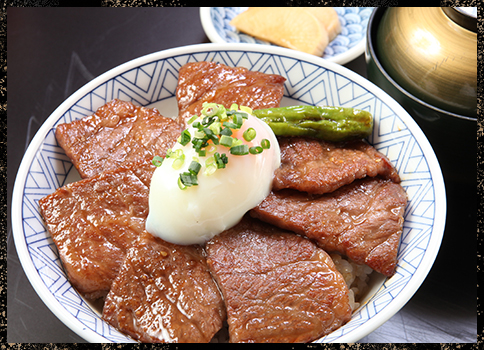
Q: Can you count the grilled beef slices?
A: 7